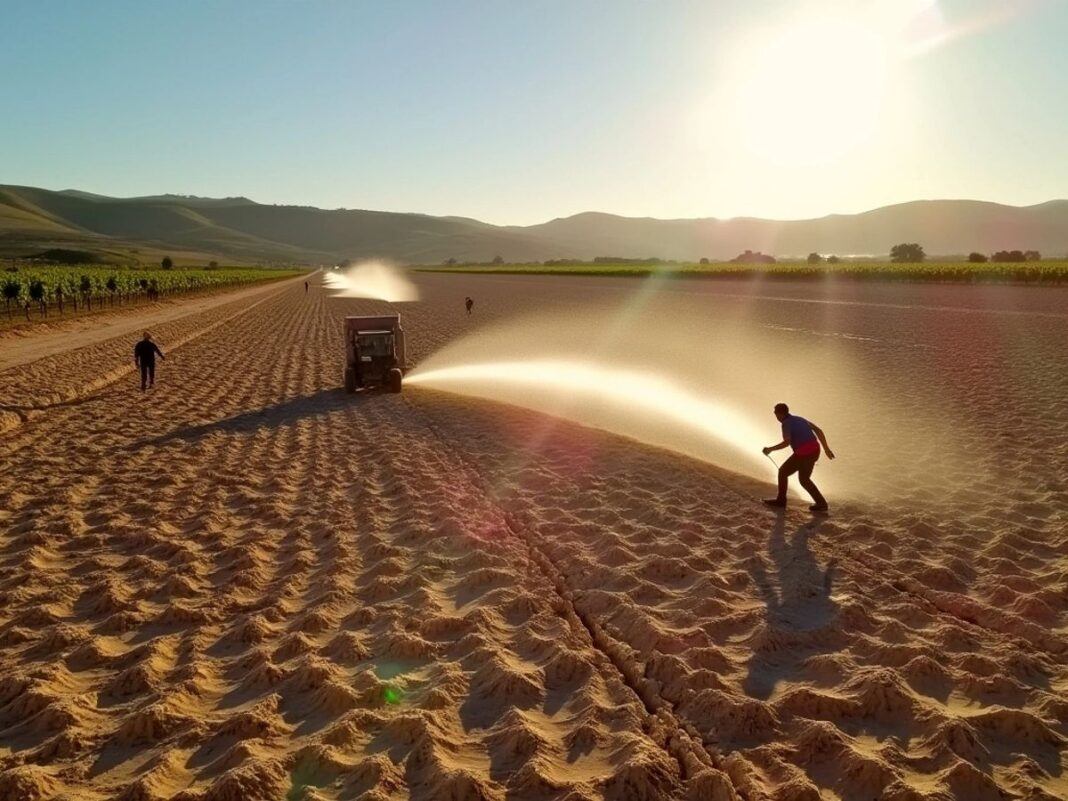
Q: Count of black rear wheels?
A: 2